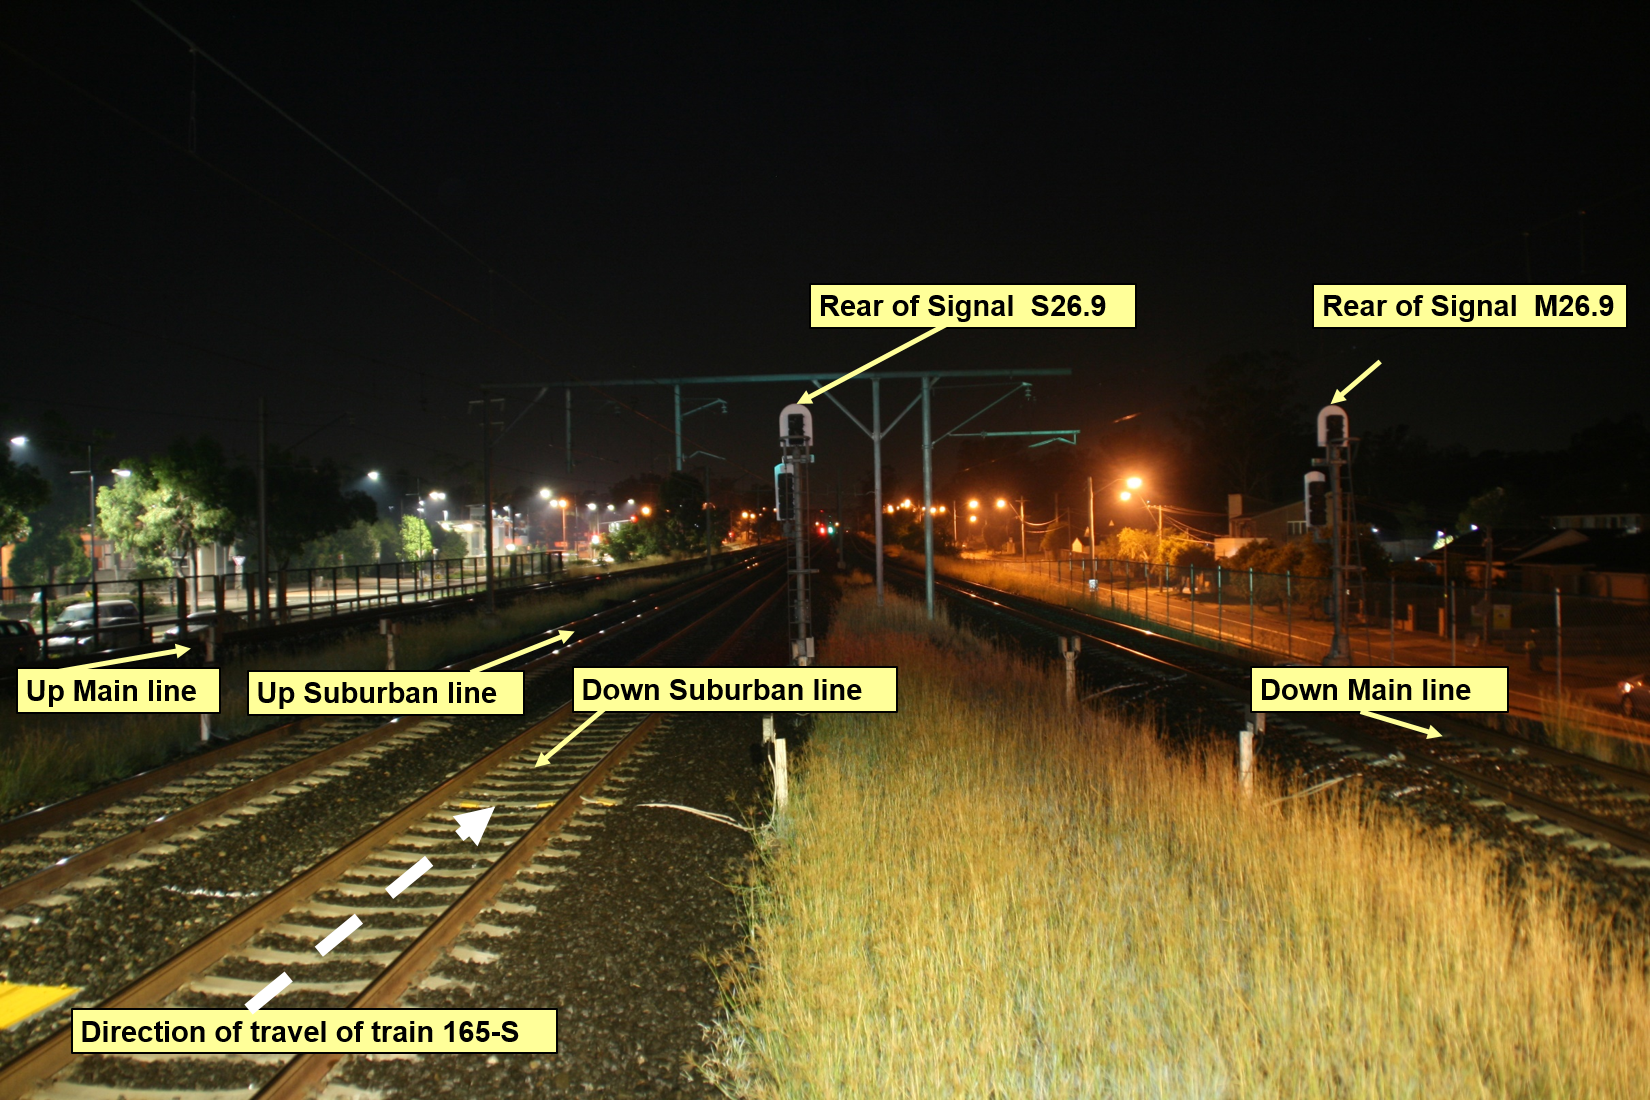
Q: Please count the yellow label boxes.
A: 7